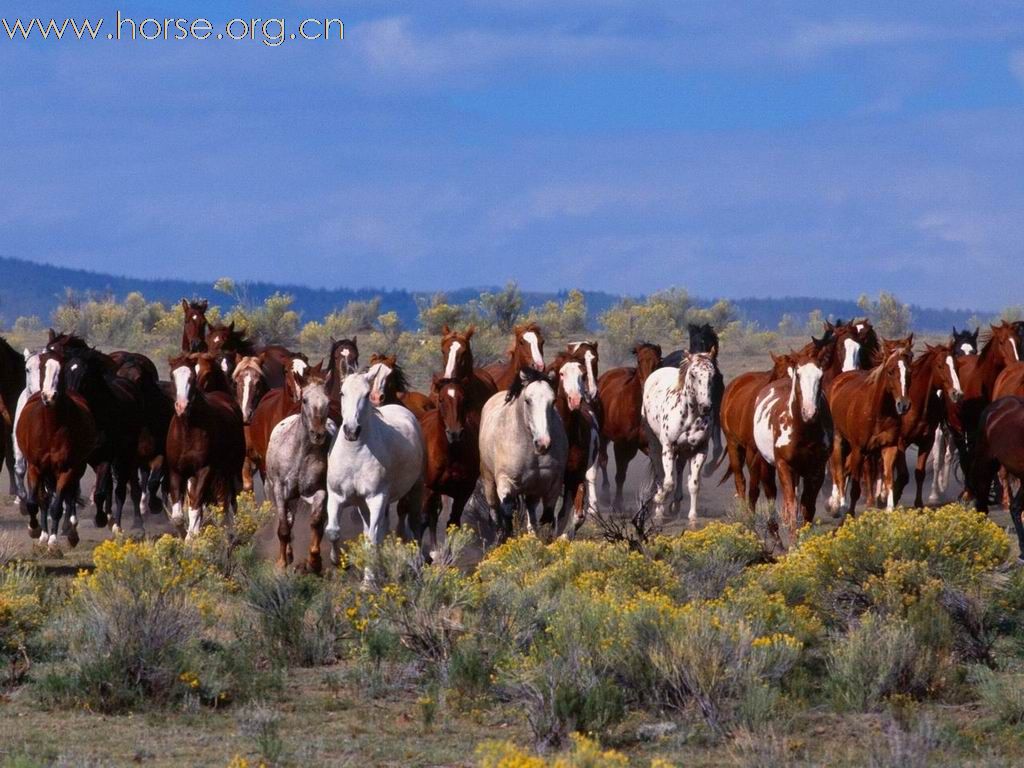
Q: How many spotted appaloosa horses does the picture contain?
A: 1